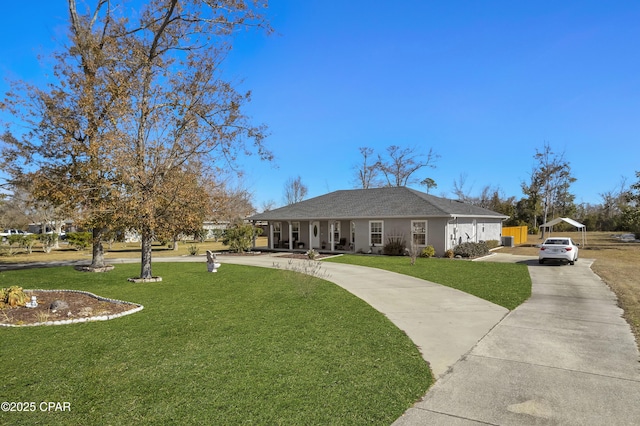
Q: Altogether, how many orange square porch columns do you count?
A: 0